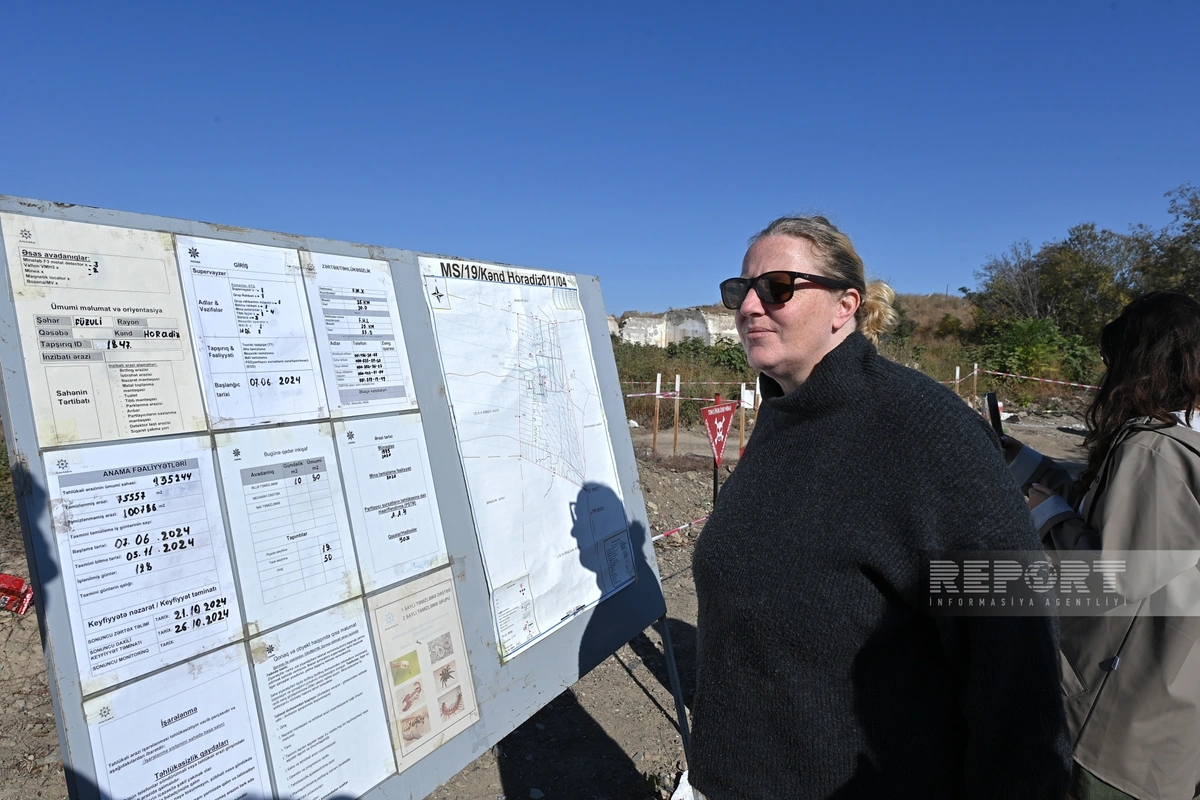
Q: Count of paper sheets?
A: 10